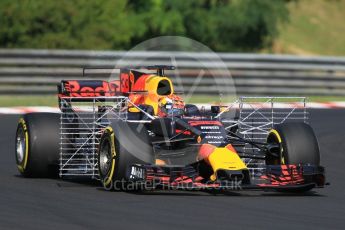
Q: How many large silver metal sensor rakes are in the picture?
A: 2